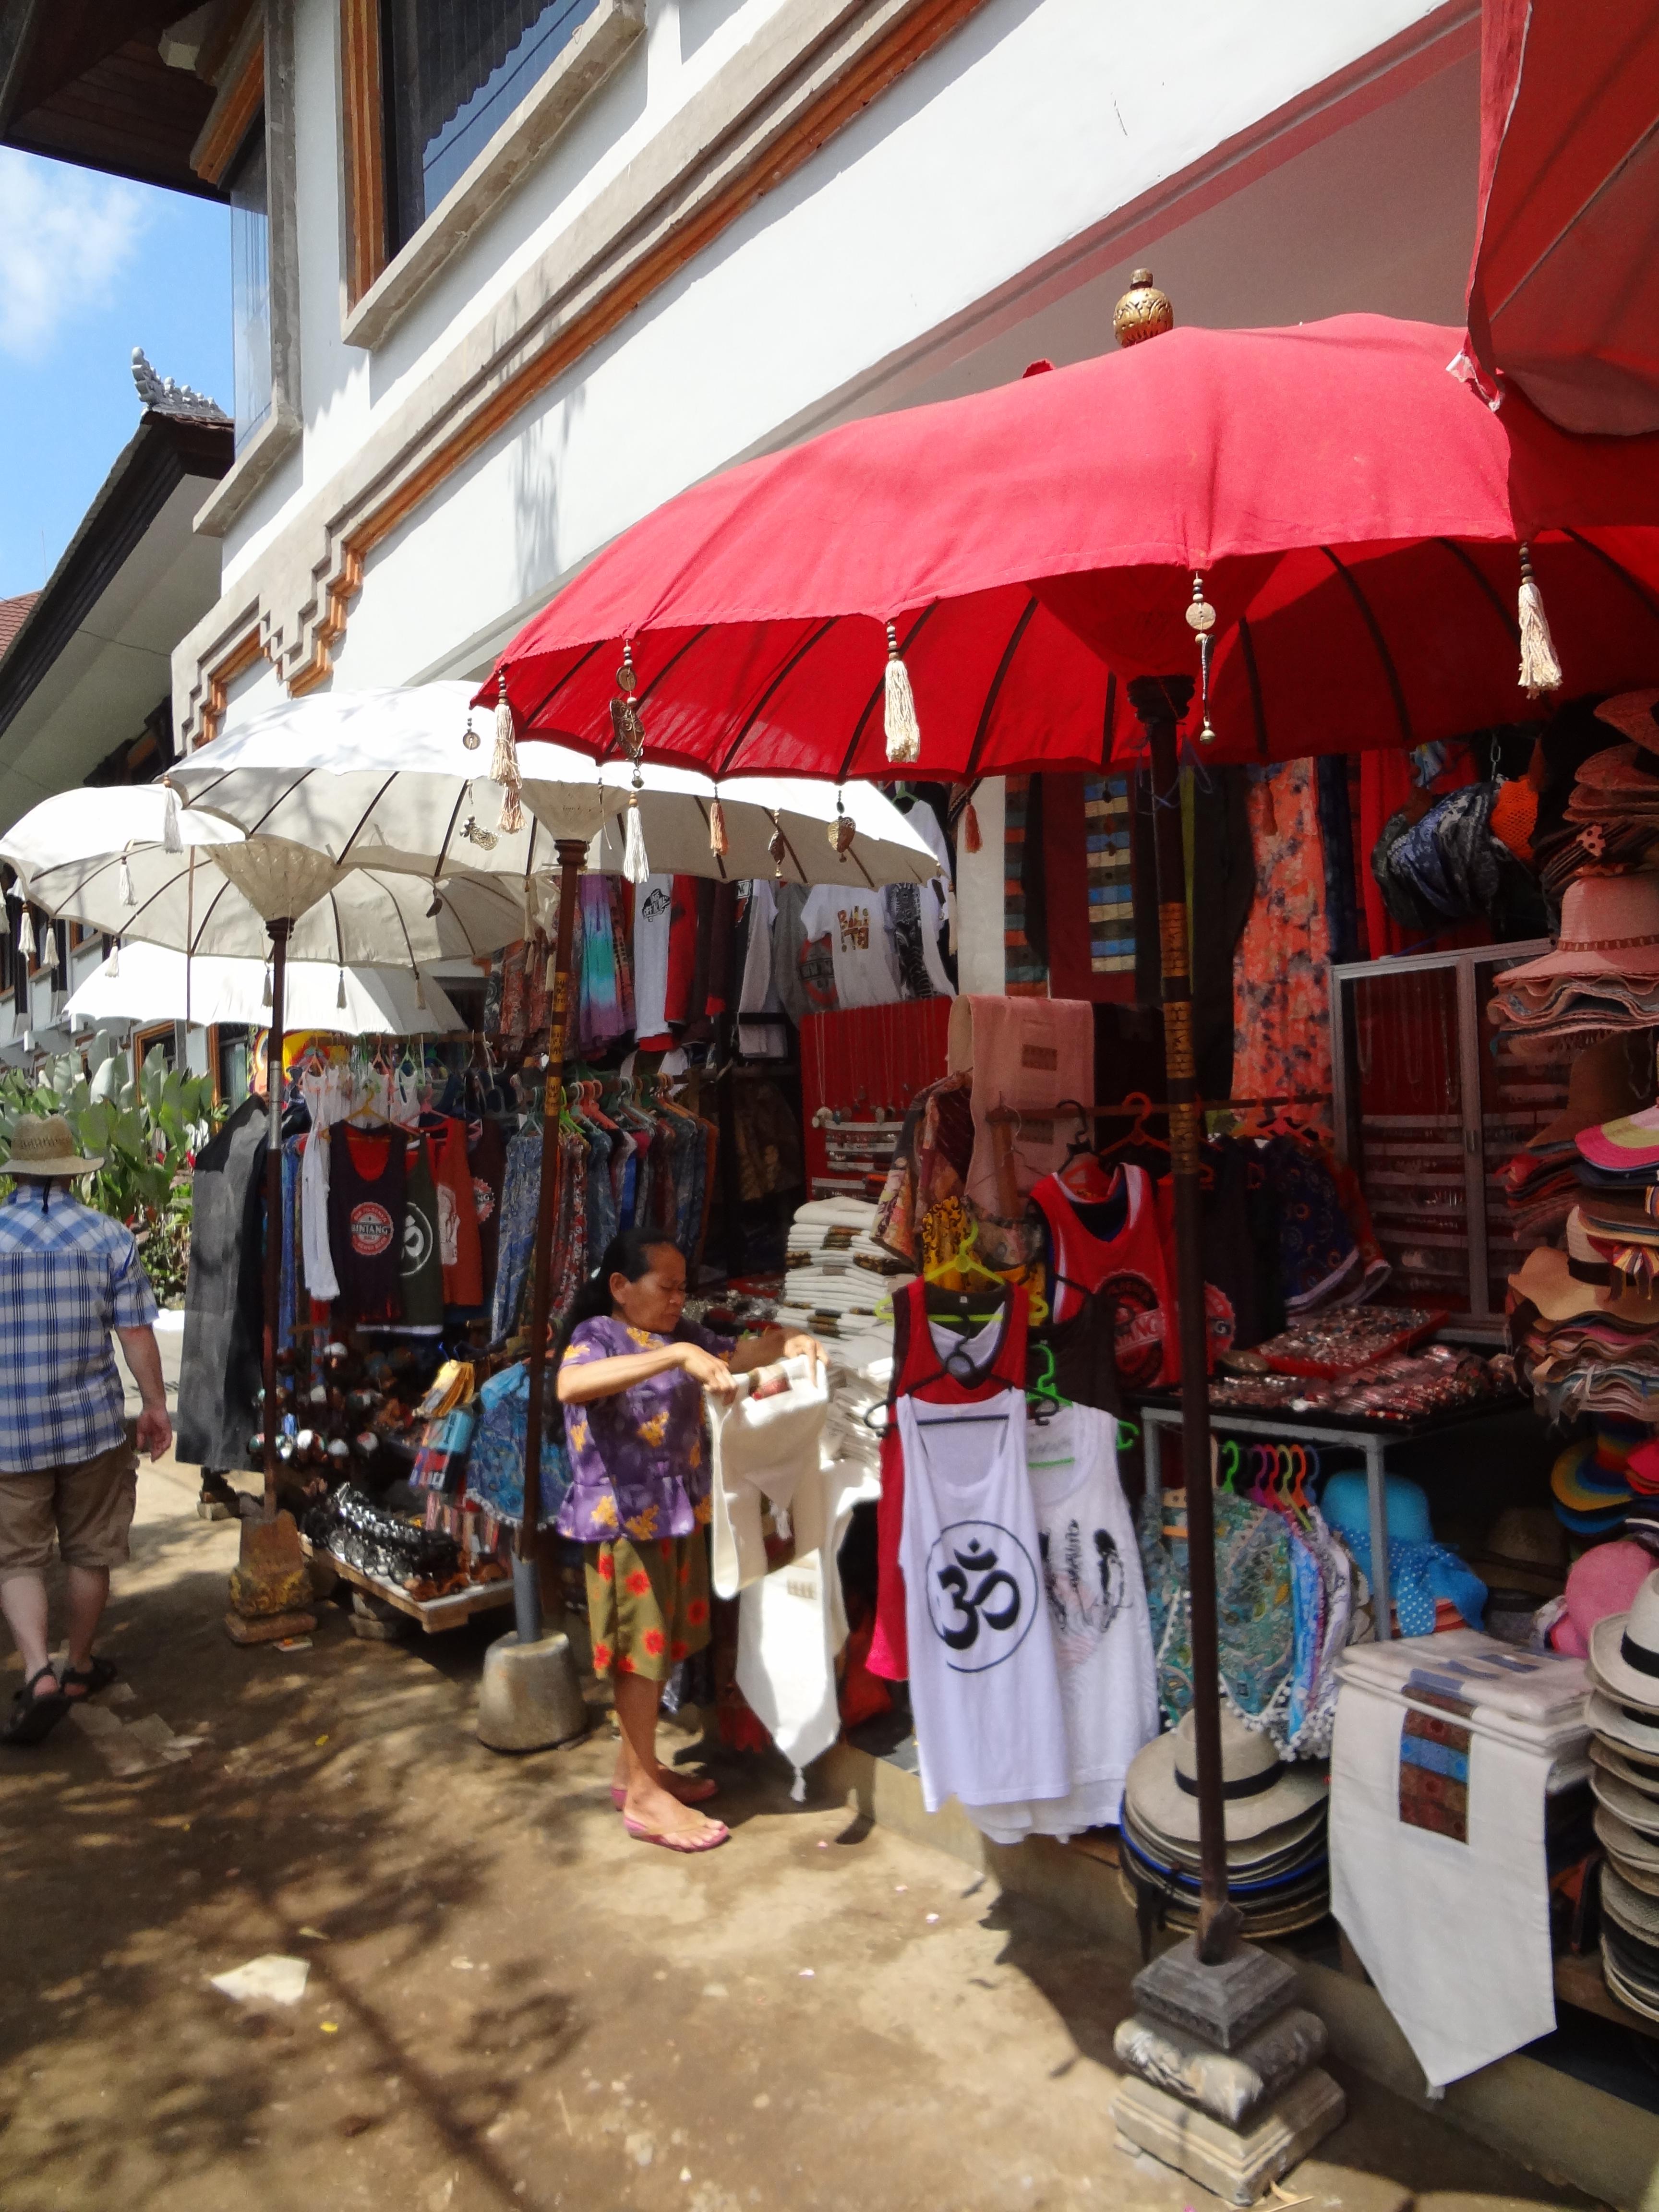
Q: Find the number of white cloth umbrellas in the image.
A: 3